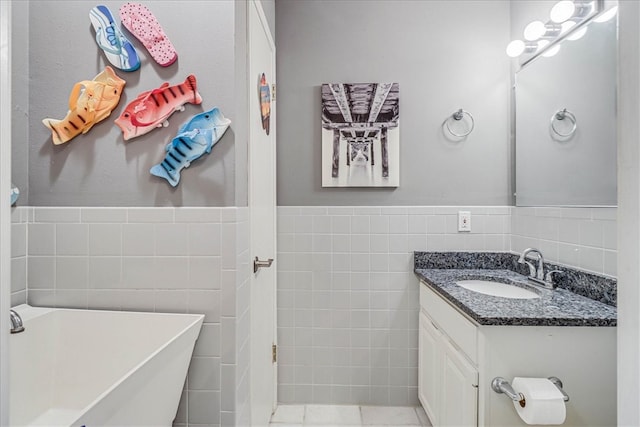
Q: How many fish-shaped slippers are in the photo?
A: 3